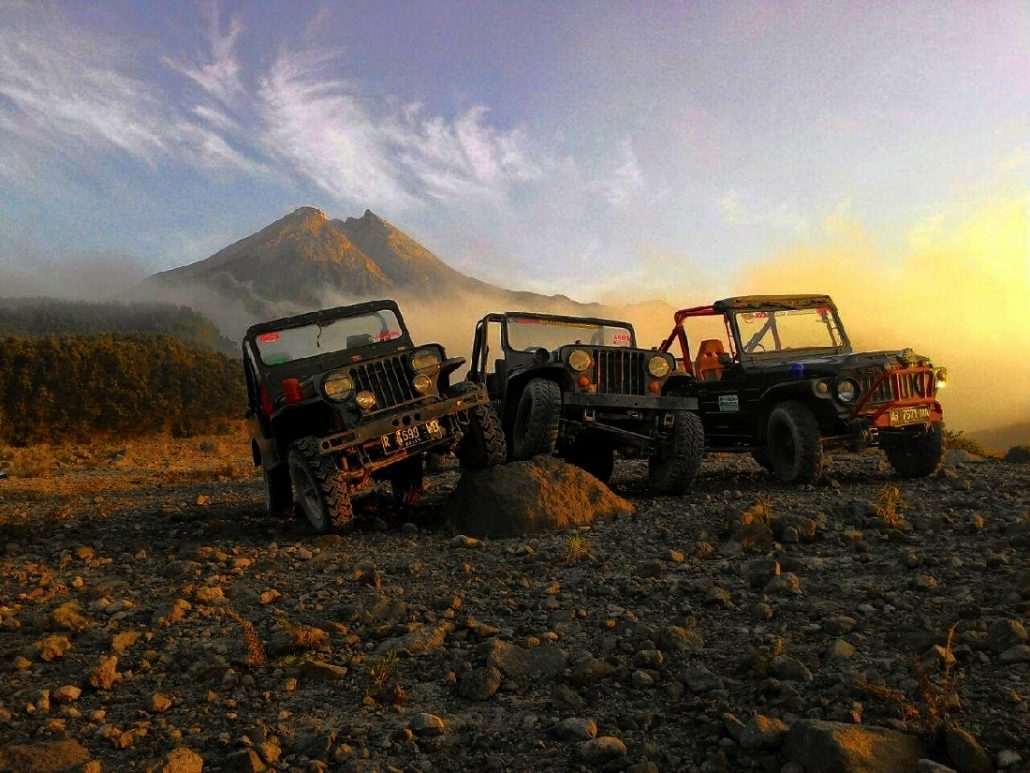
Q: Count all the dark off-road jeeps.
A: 3